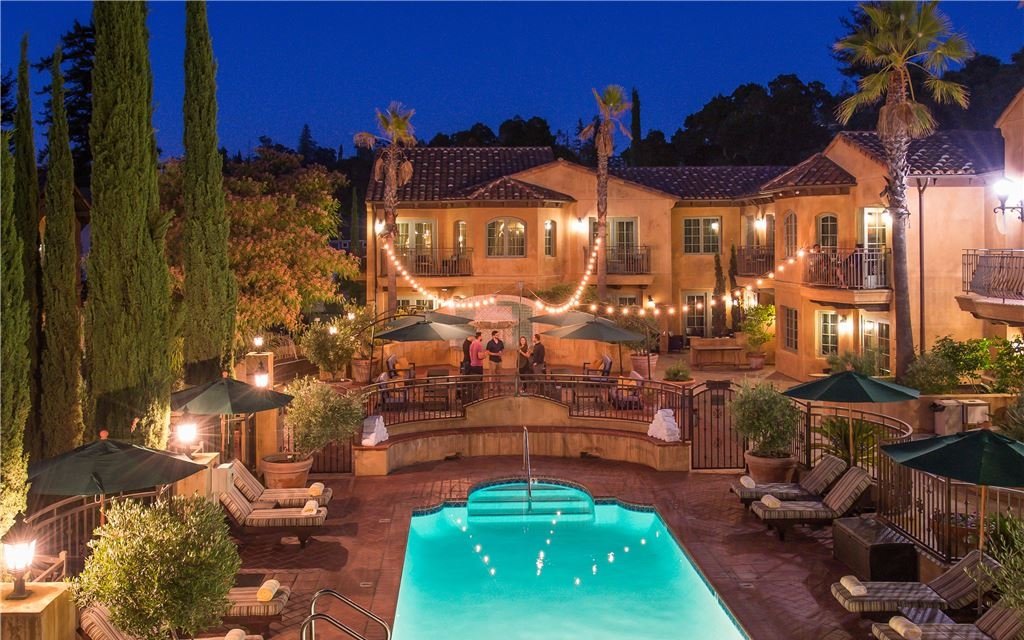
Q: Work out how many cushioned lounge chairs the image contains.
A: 8